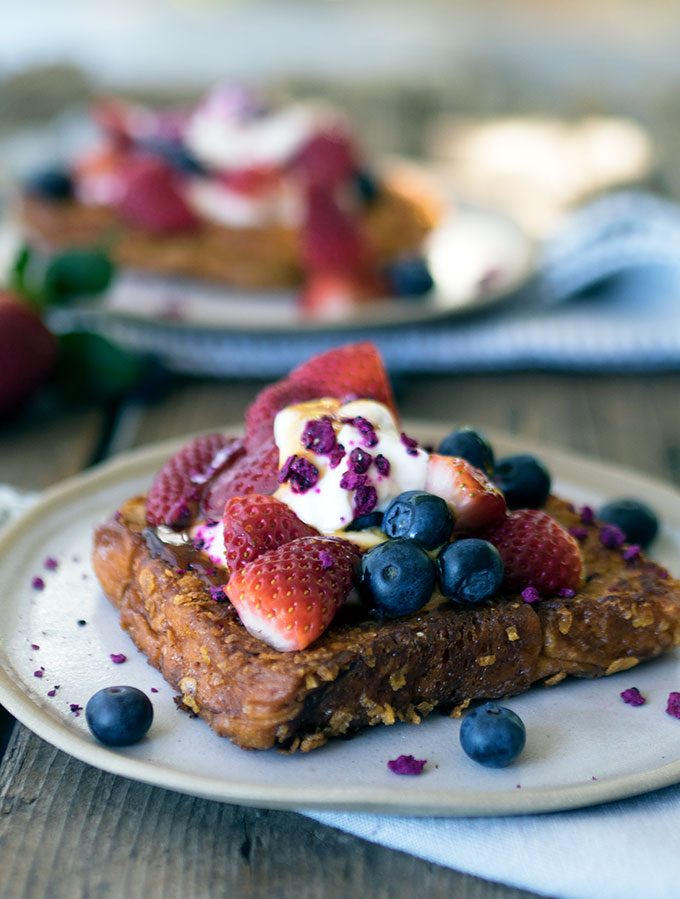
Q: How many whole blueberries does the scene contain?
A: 8